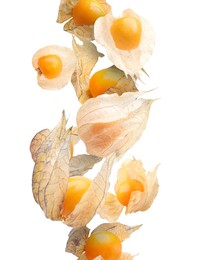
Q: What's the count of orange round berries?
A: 7